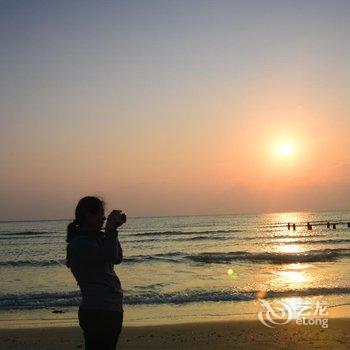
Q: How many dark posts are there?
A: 6